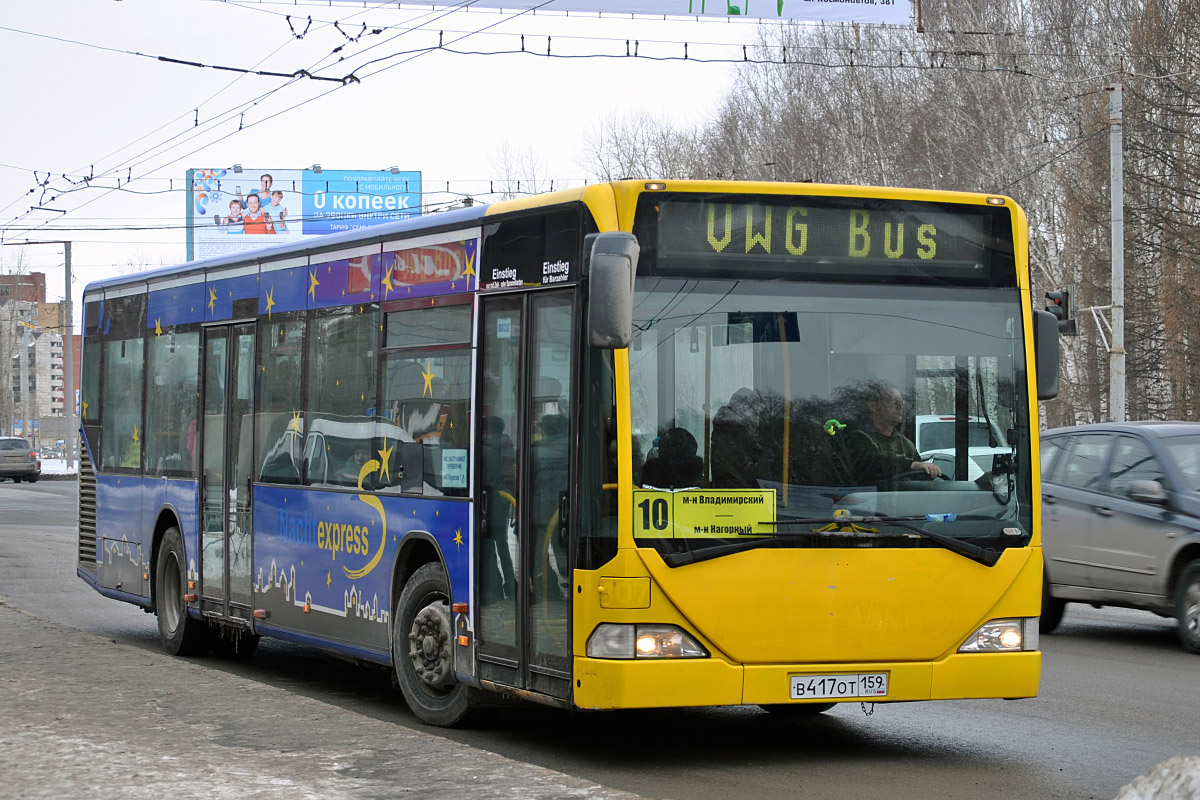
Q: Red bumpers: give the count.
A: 0